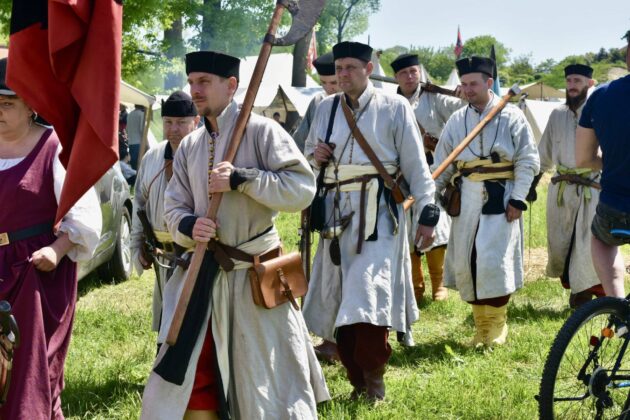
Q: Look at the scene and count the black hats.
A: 8